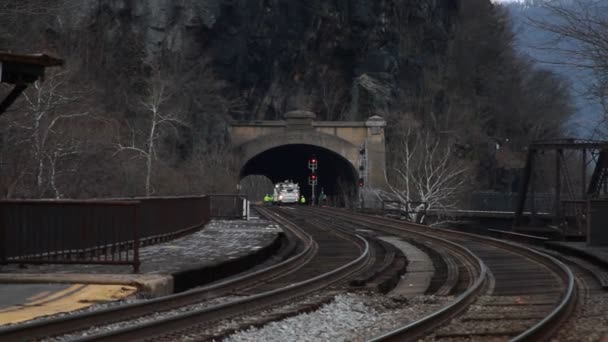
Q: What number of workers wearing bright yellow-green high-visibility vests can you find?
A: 3